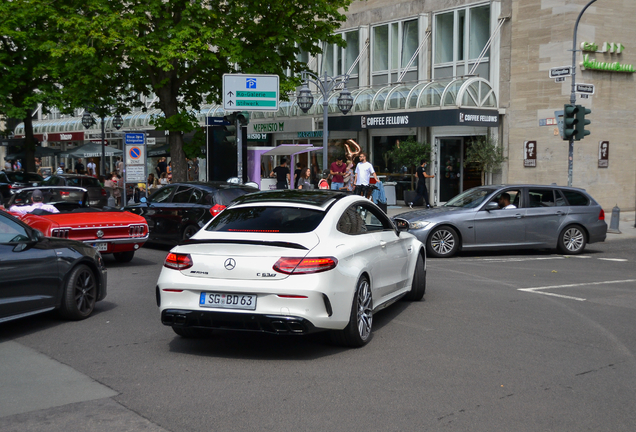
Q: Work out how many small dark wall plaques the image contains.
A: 2